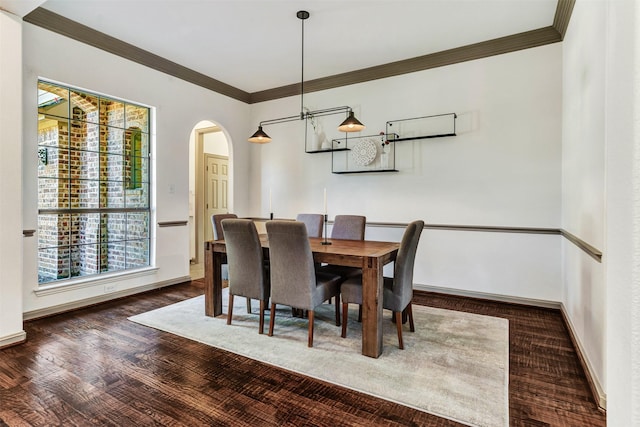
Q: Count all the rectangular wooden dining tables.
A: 1